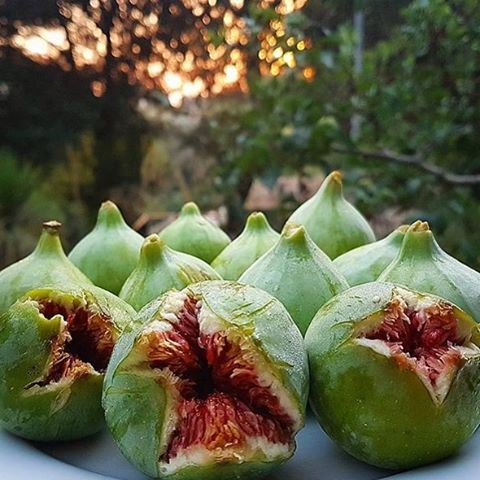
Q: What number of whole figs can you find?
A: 9